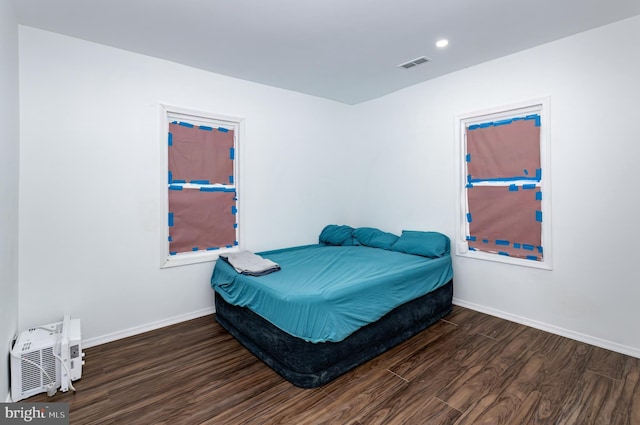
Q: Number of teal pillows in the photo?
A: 3